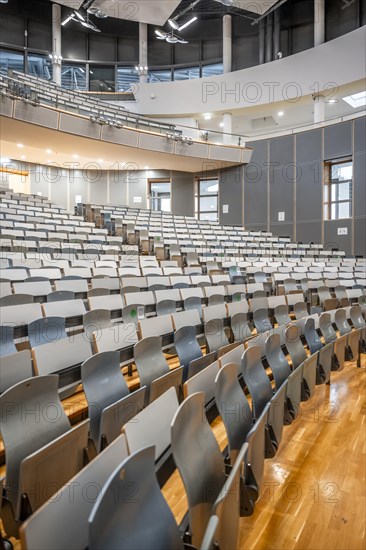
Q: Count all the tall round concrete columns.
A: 4